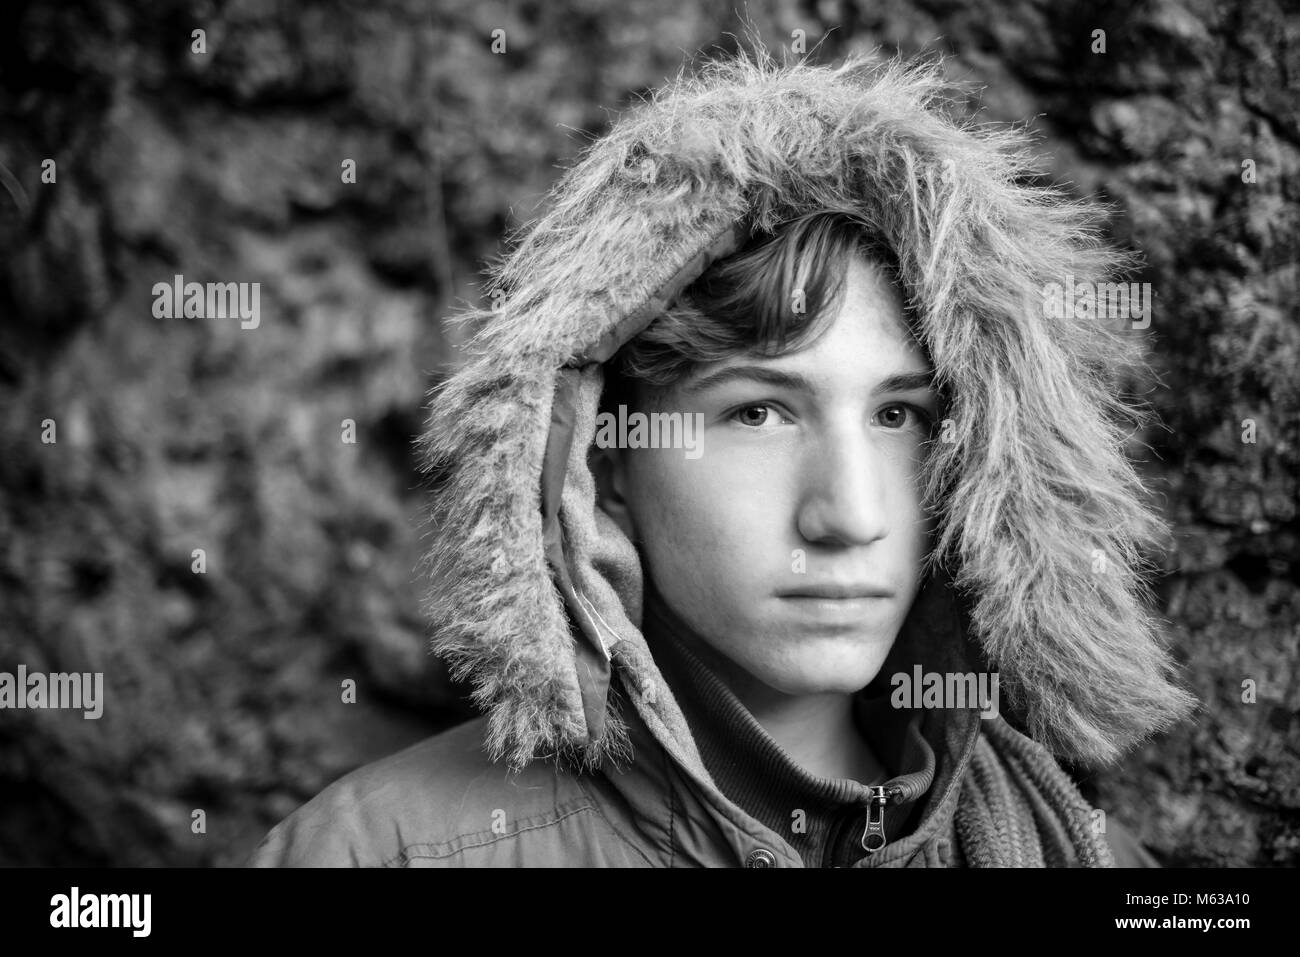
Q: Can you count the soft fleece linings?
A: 1